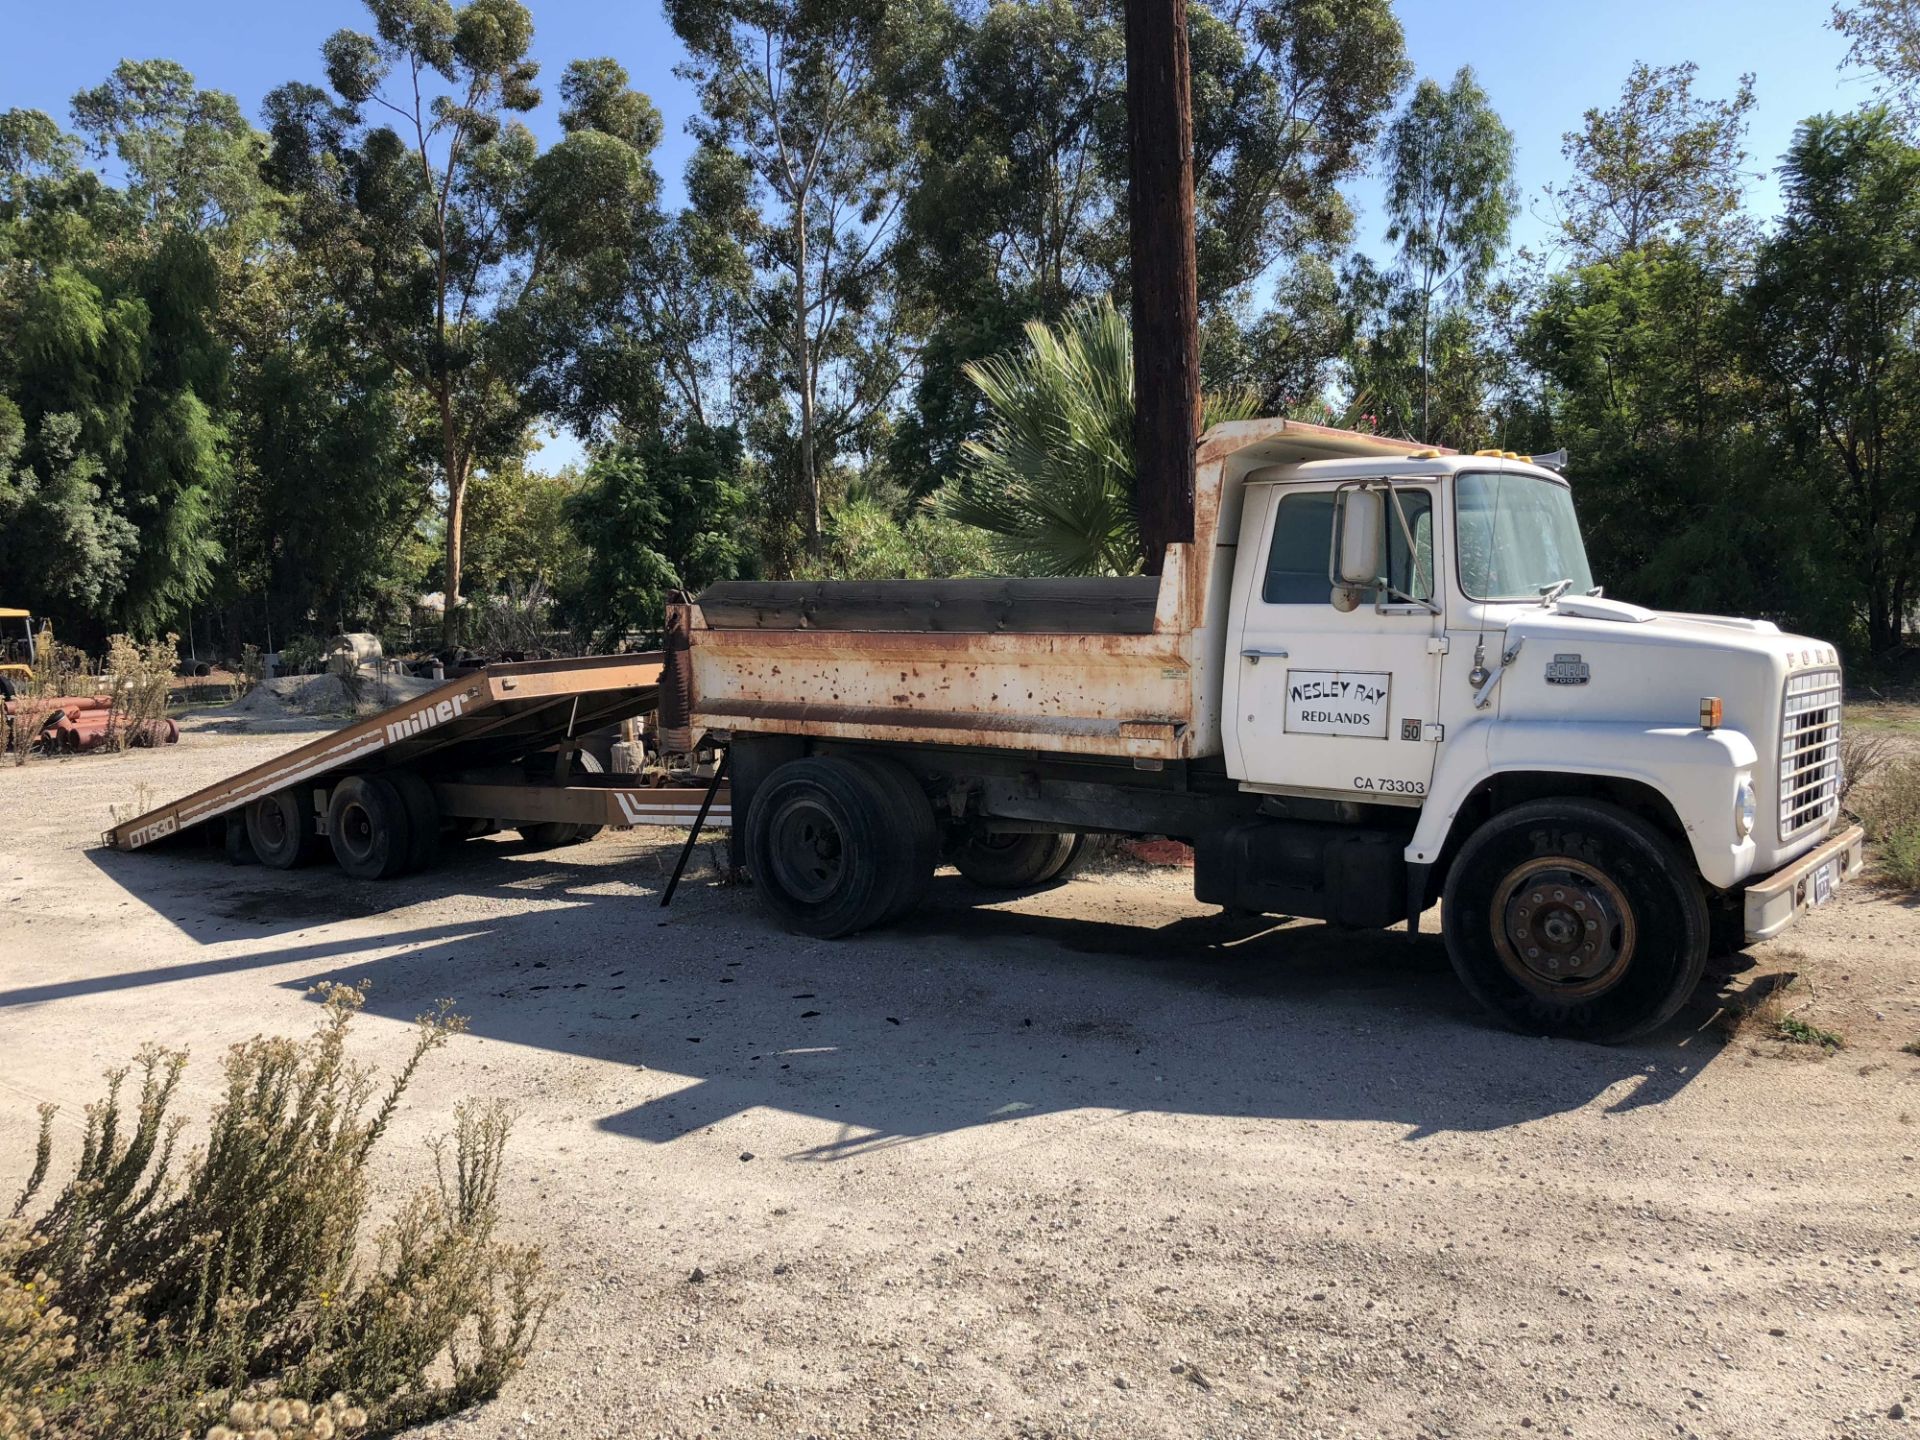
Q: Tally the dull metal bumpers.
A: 1